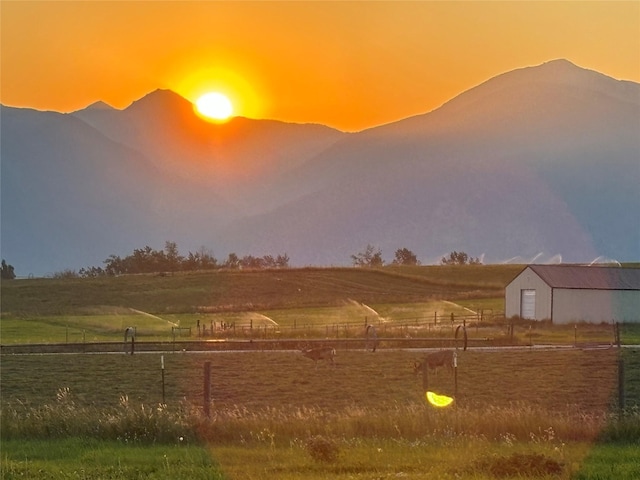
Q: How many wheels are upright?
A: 3